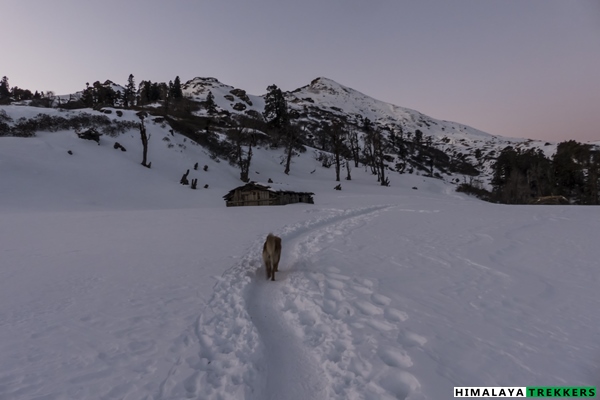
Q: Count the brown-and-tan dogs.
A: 1